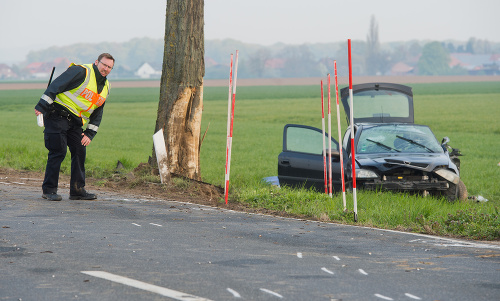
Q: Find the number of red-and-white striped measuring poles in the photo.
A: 6